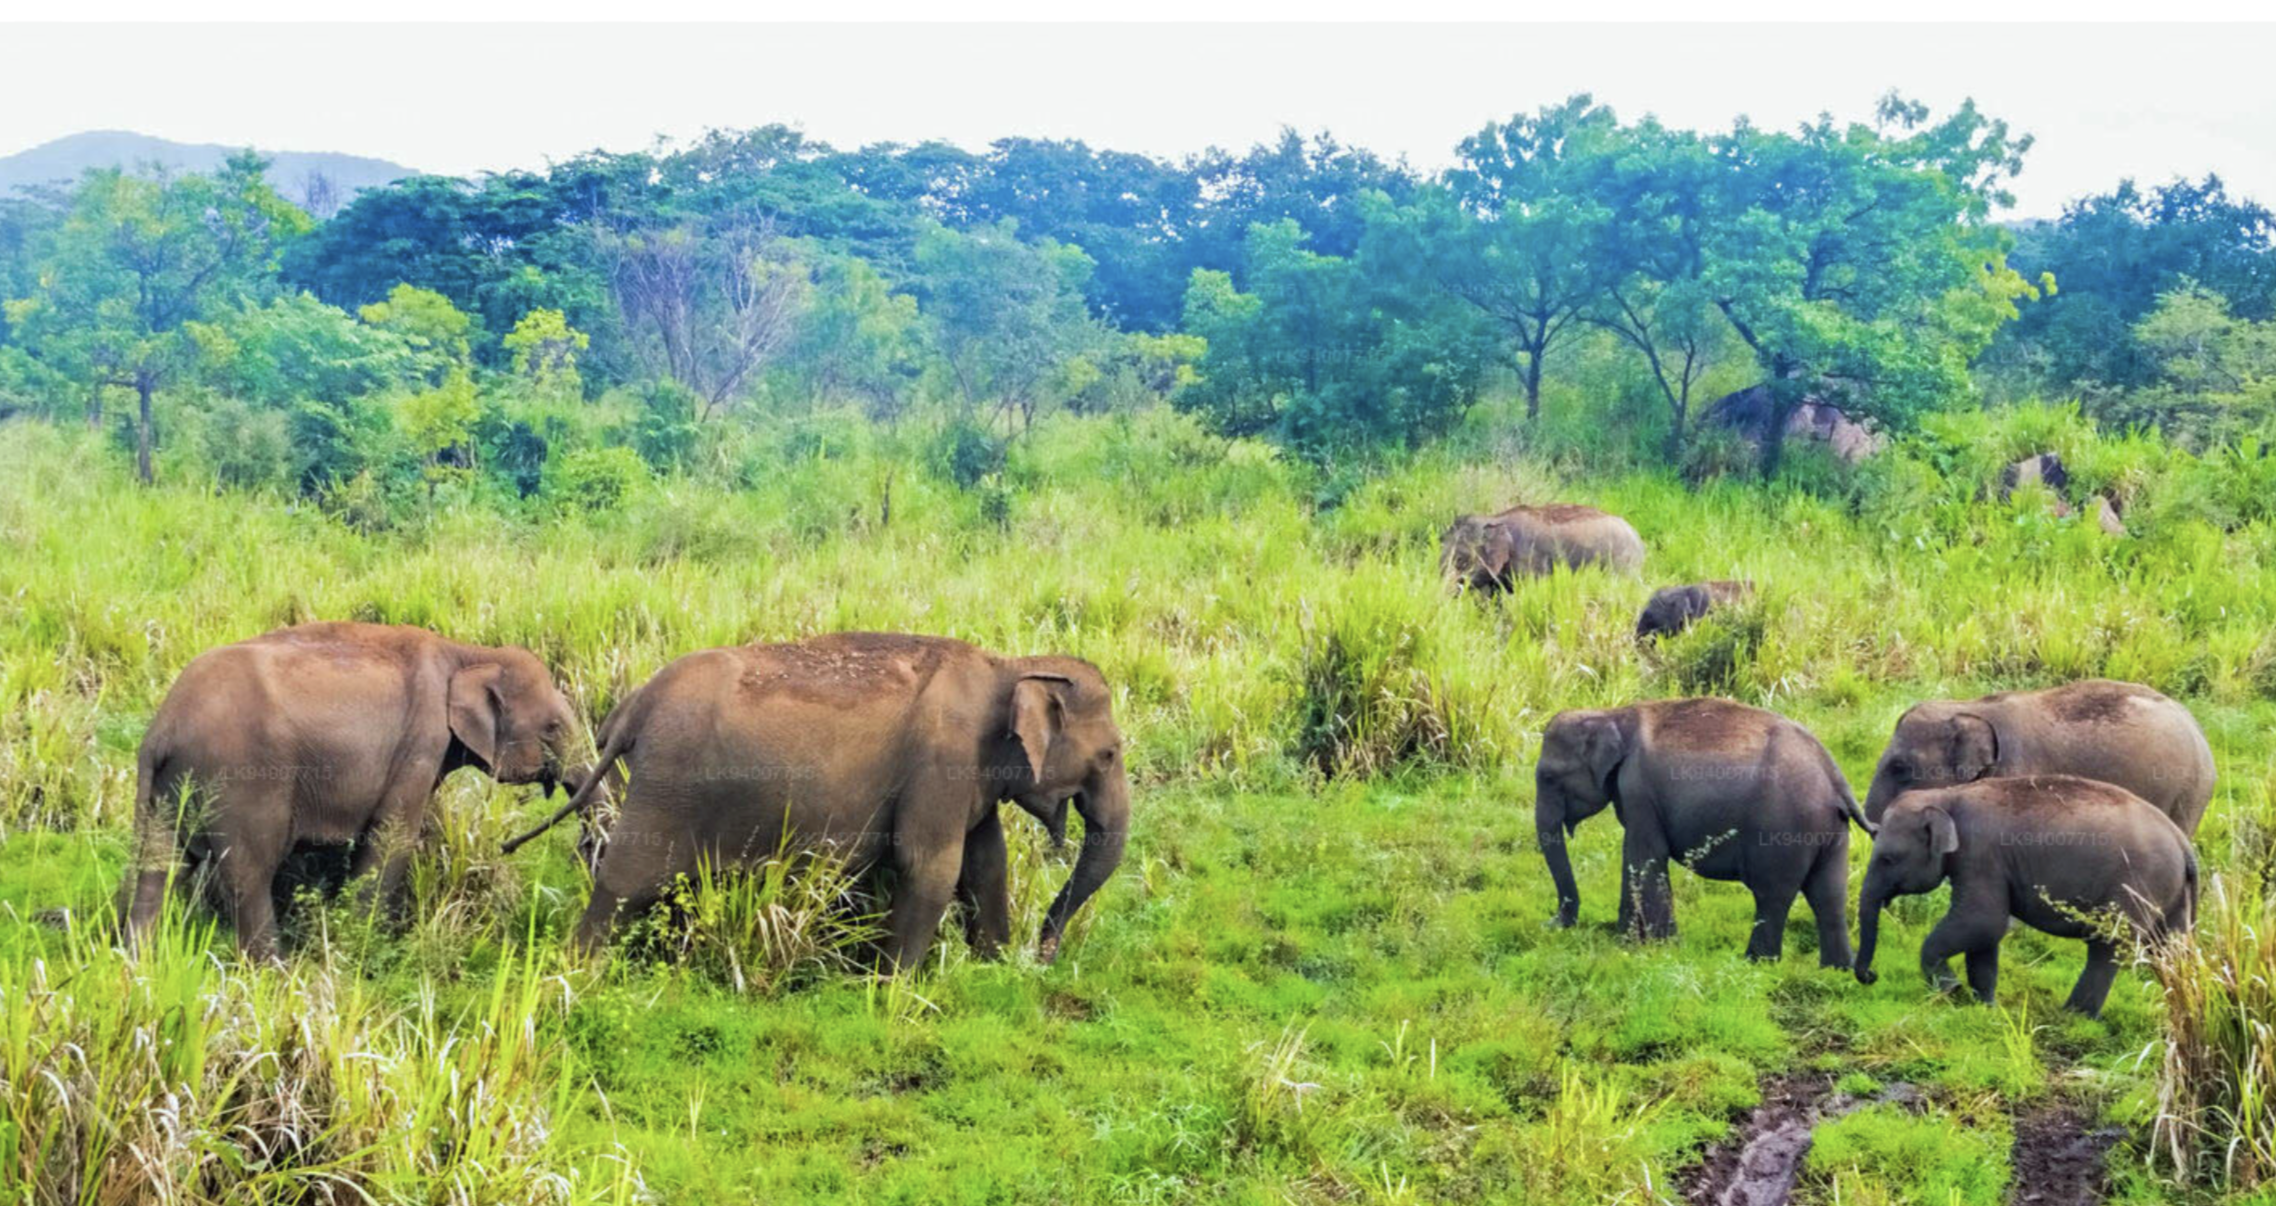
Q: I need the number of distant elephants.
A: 2